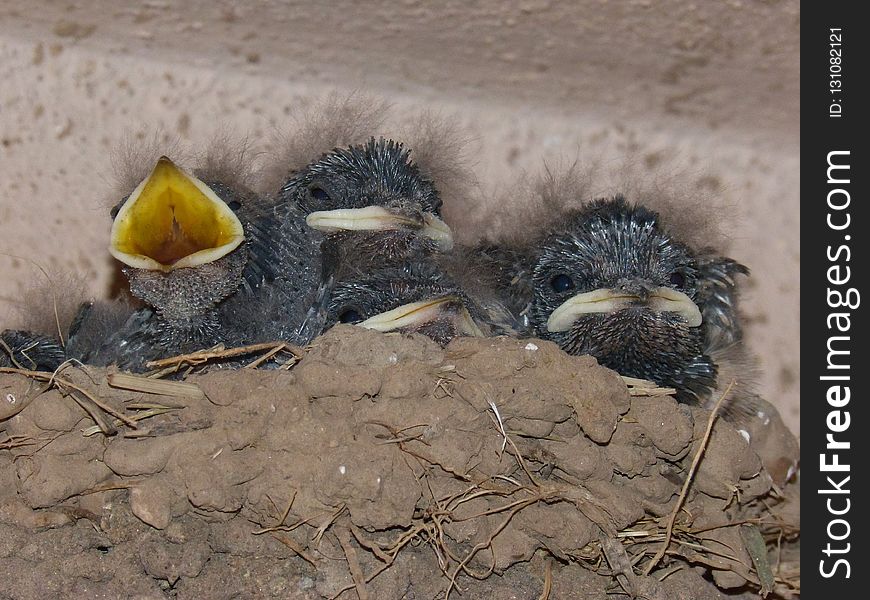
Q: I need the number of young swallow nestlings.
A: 4